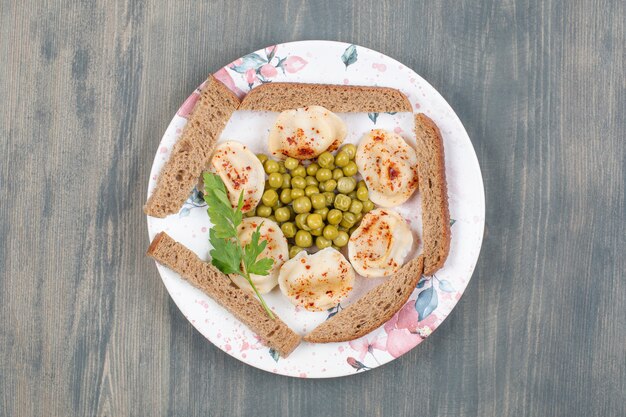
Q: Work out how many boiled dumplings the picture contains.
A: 6